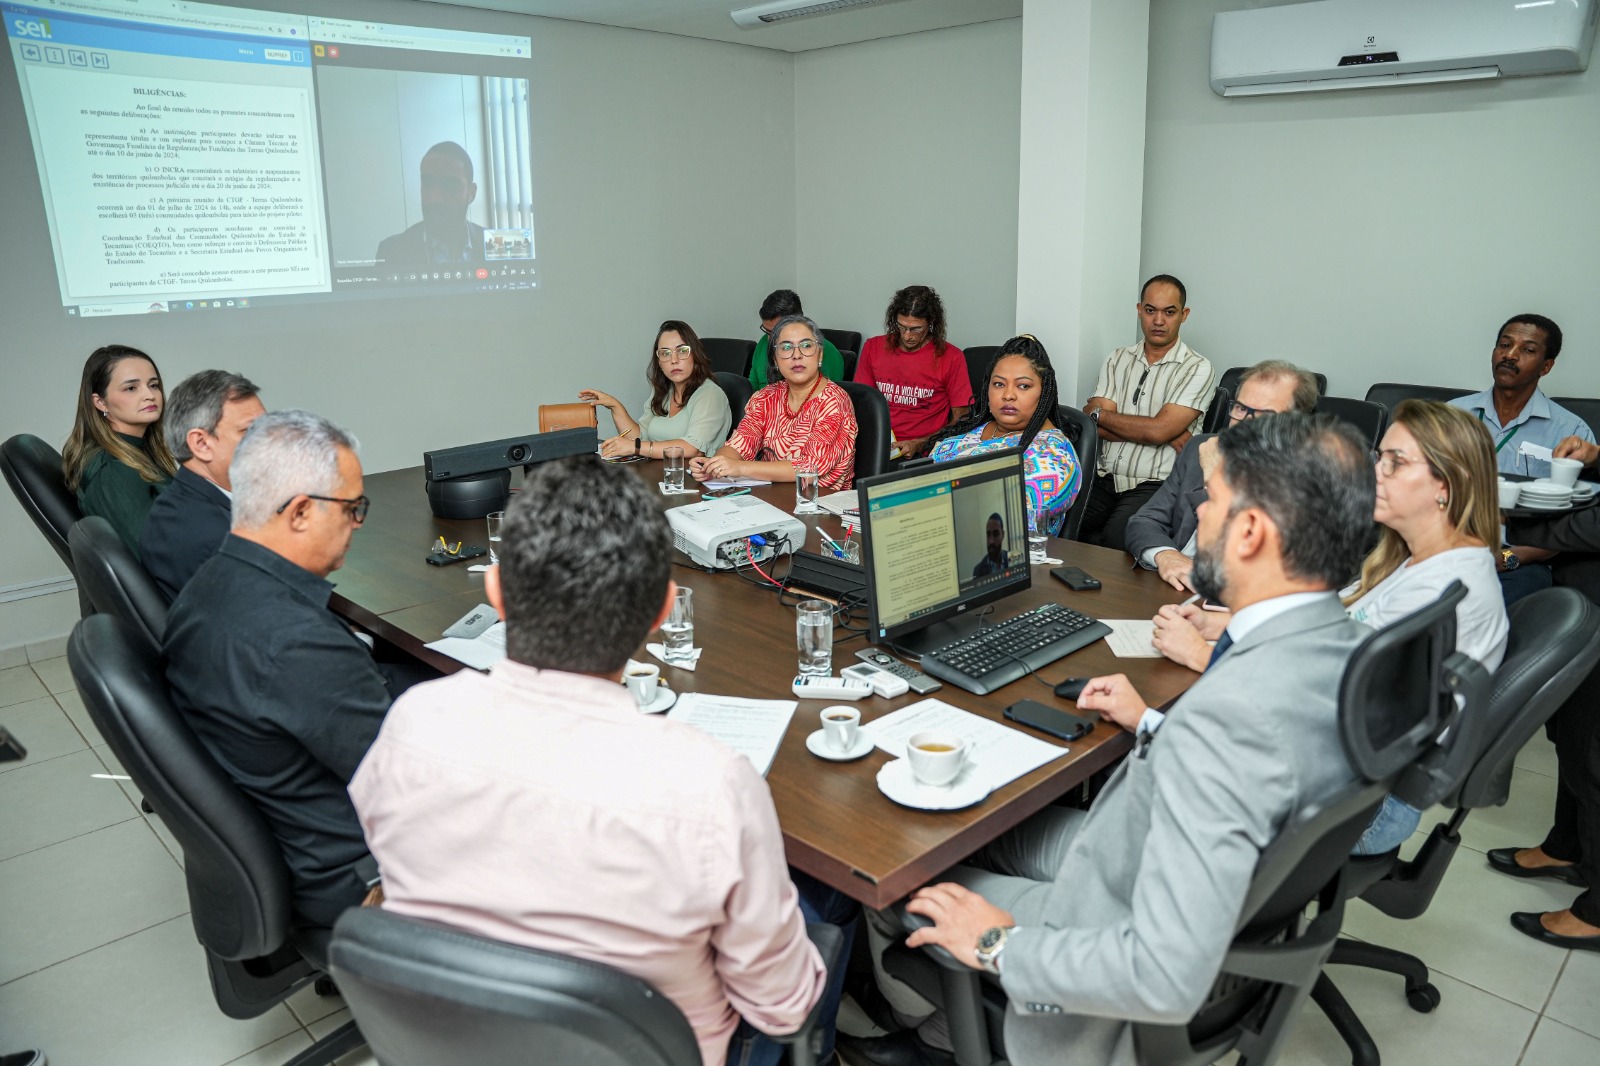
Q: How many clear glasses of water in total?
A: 6